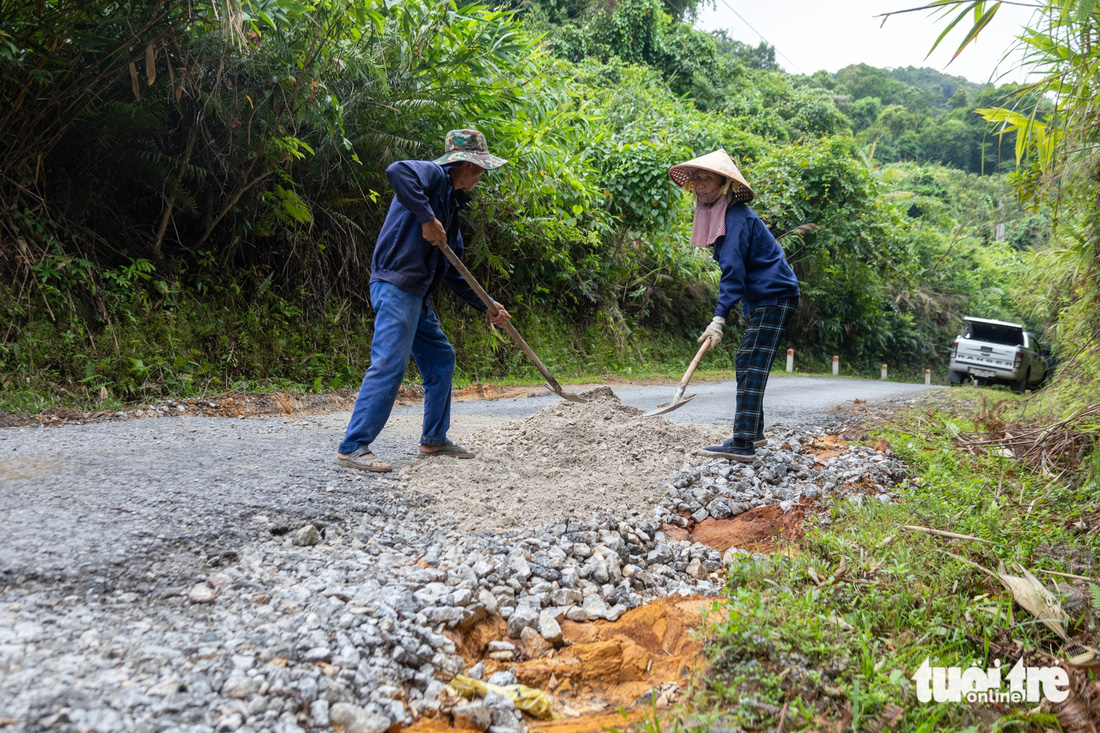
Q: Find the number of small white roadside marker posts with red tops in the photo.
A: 4